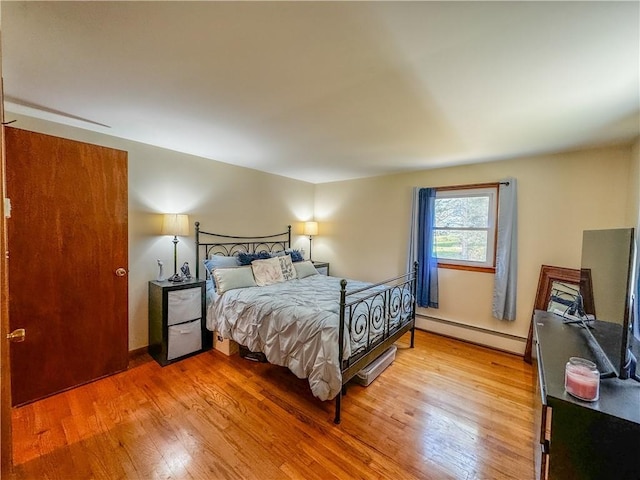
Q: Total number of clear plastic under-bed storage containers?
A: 1